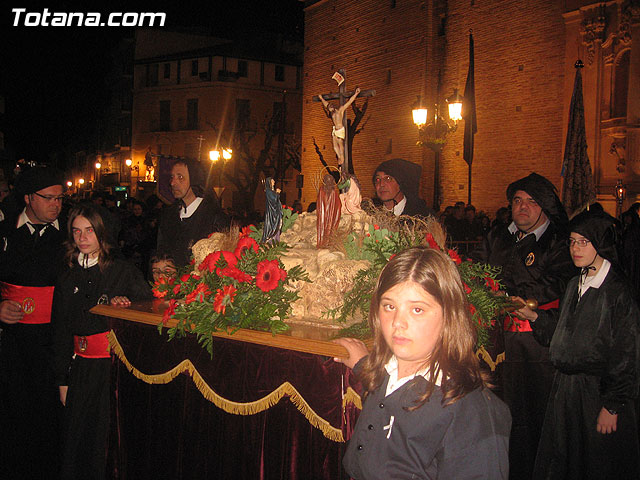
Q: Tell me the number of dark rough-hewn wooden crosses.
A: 1